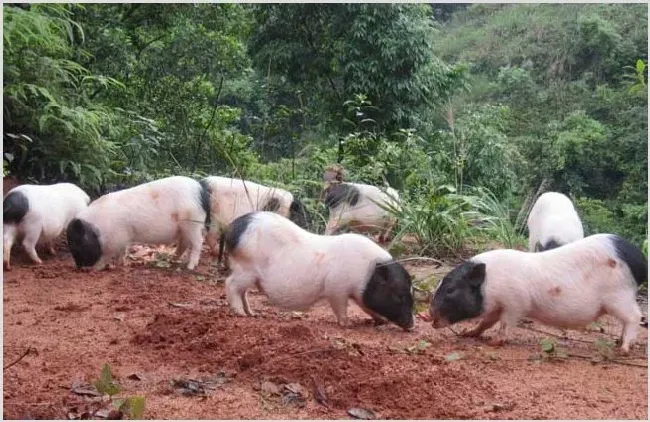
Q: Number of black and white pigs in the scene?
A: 7